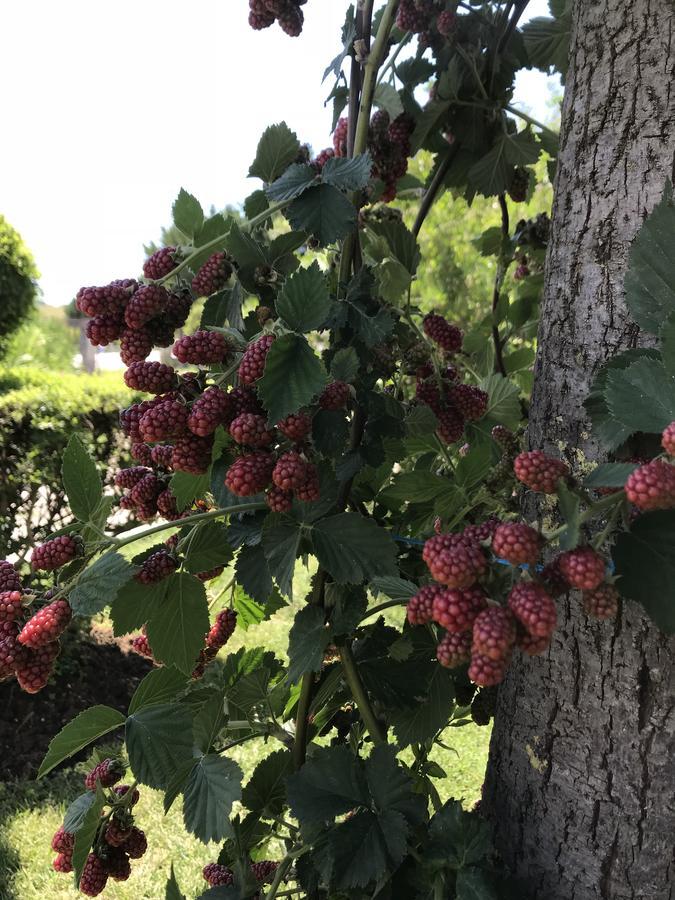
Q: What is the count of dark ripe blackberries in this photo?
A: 0